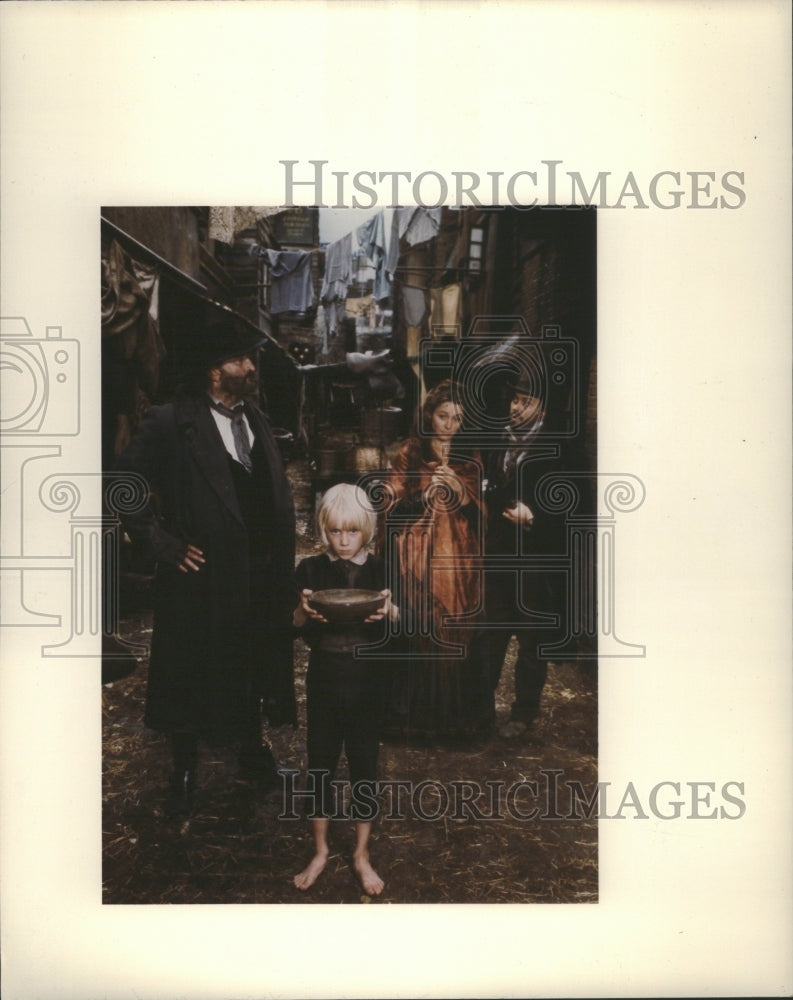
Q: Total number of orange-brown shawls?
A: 1